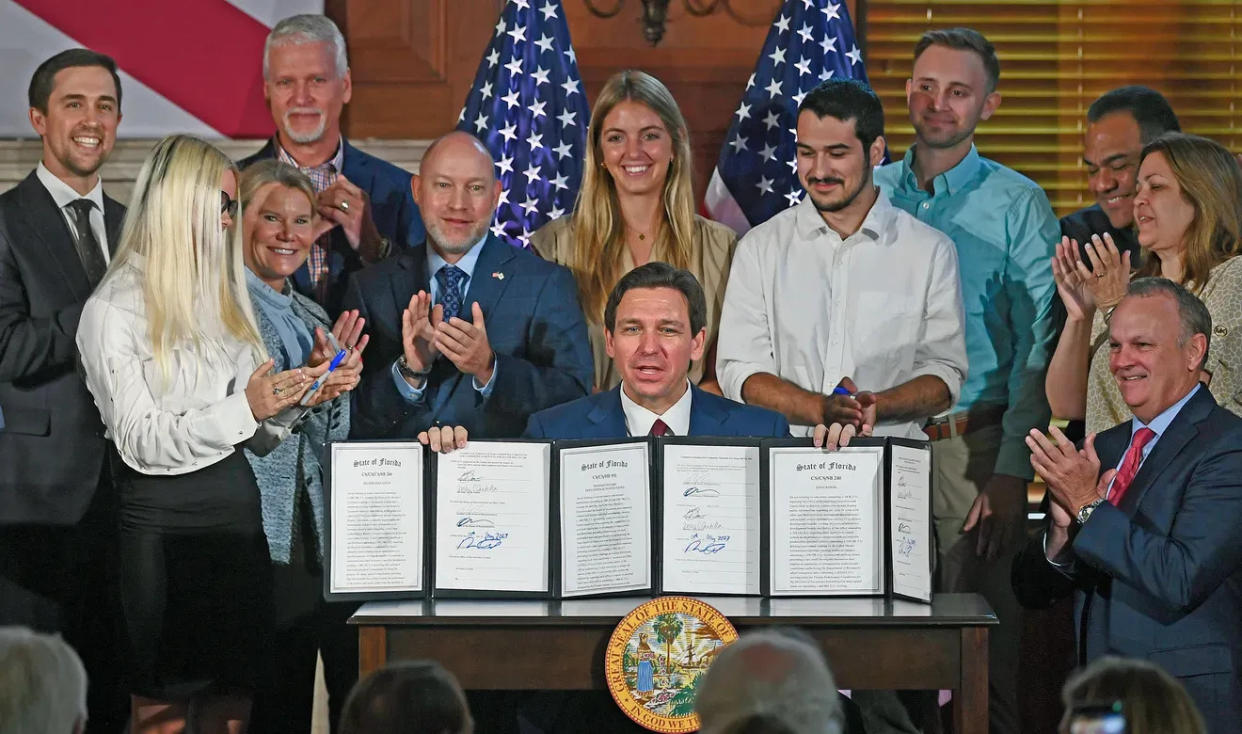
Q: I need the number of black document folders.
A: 3